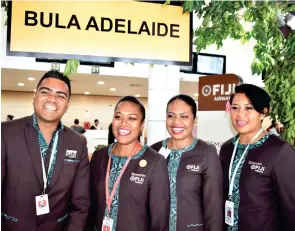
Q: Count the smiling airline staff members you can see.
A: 4